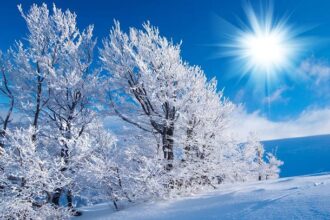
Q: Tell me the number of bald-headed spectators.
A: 0